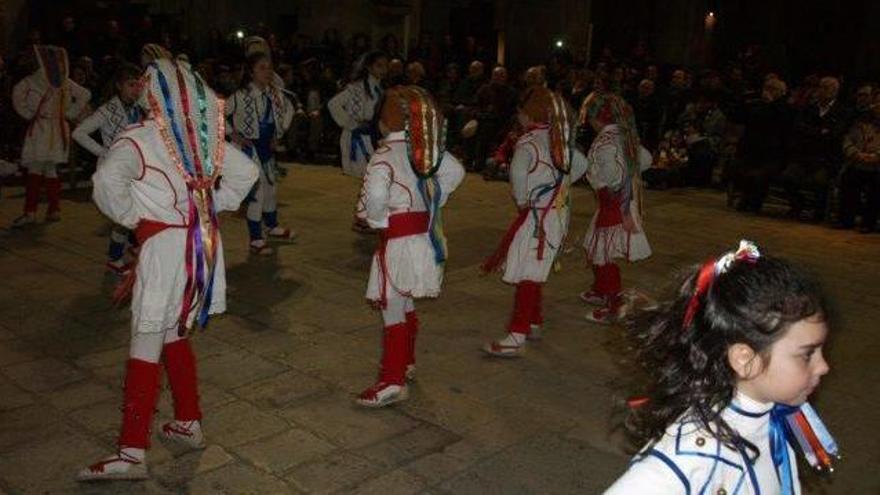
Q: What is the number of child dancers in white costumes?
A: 9